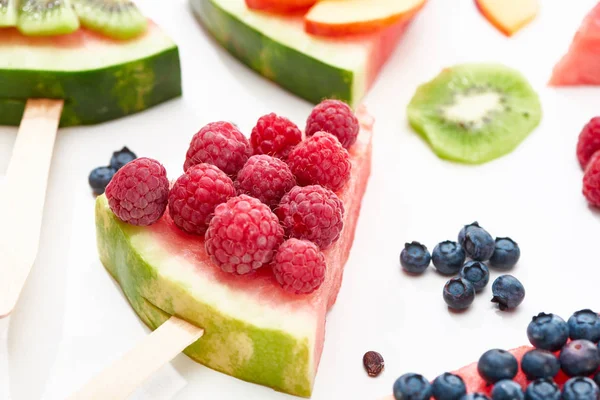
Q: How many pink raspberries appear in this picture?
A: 12